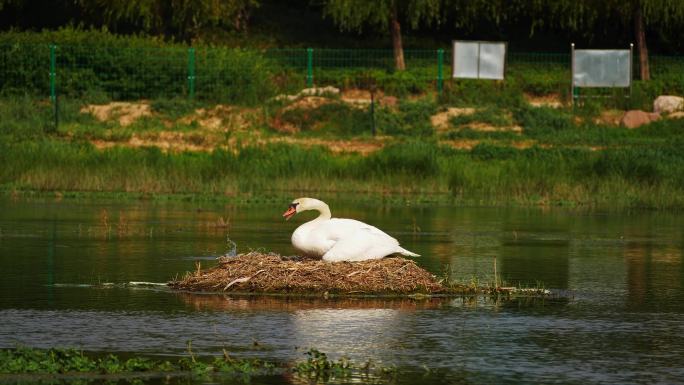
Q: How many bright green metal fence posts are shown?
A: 4